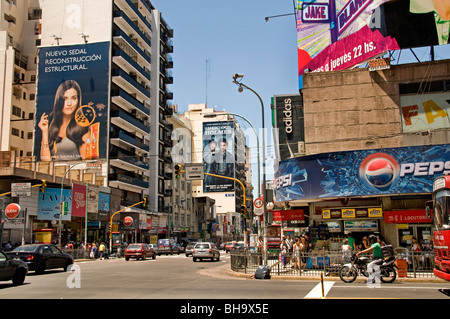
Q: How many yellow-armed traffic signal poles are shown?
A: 3